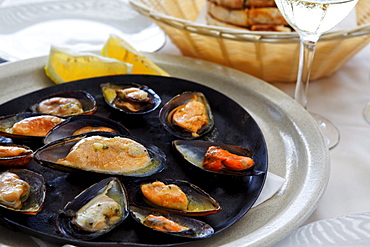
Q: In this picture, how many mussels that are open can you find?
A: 12